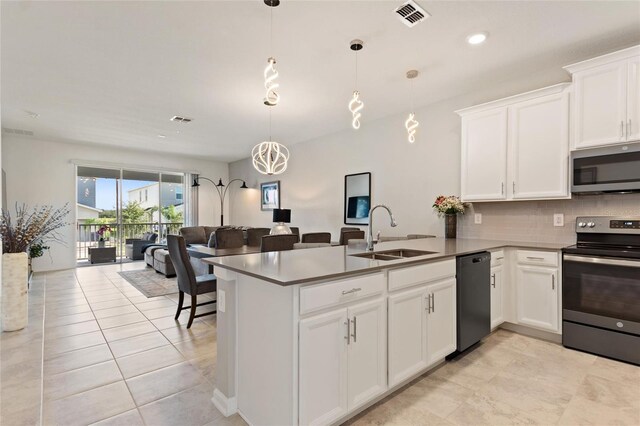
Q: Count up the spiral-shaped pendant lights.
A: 3